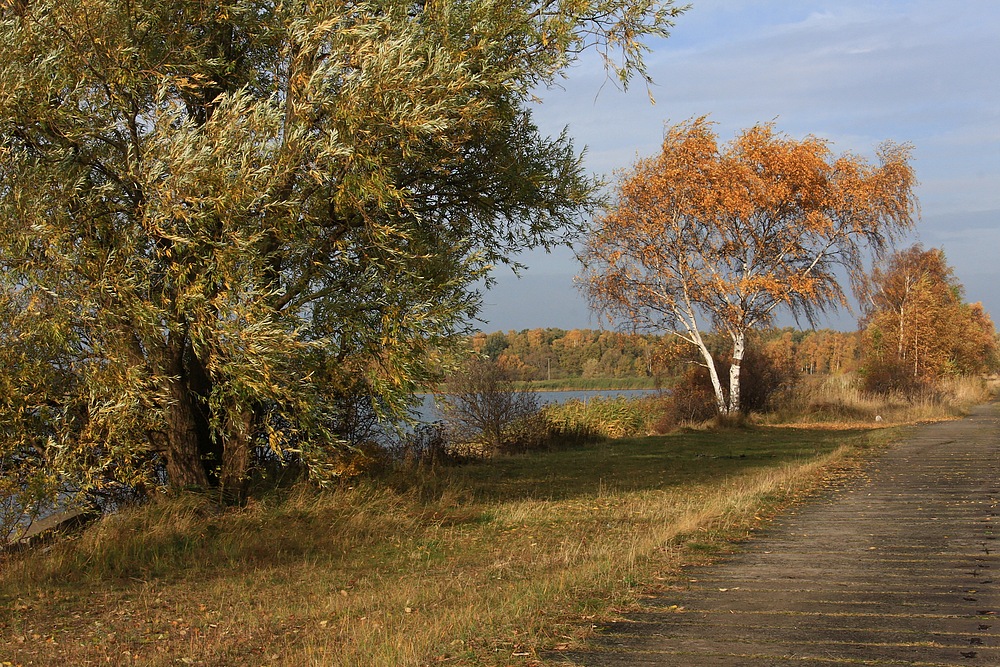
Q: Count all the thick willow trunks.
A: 2